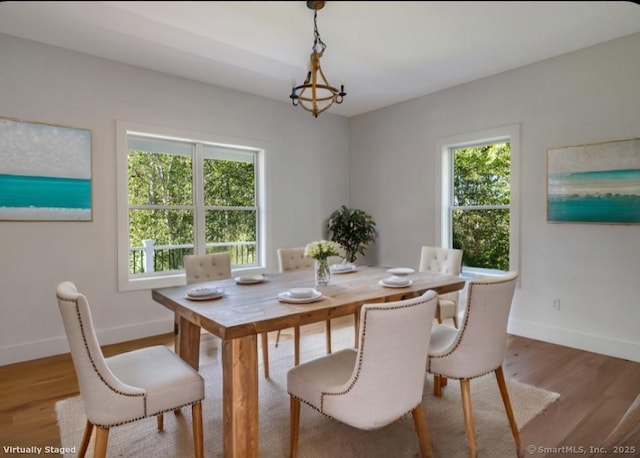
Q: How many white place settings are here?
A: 6